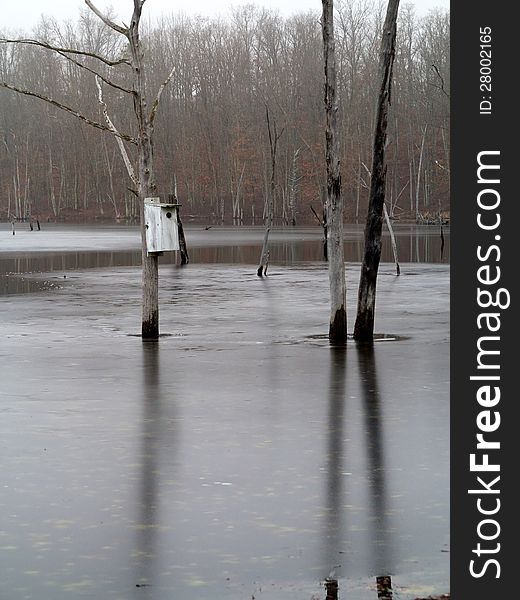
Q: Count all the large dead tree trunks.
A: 3